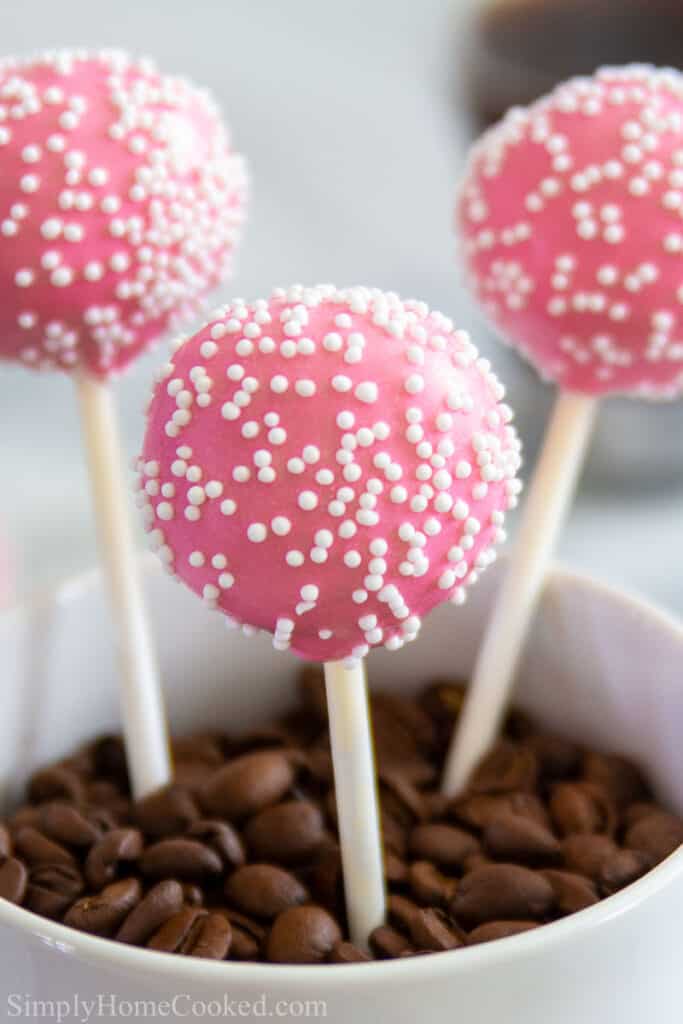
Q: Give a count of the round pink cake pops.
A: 3